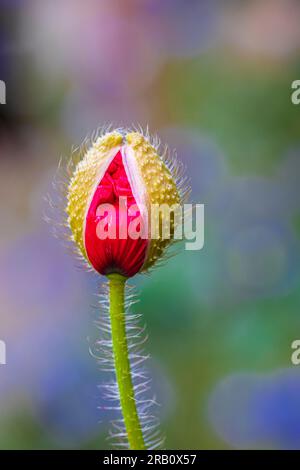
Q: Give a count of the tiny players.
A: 0